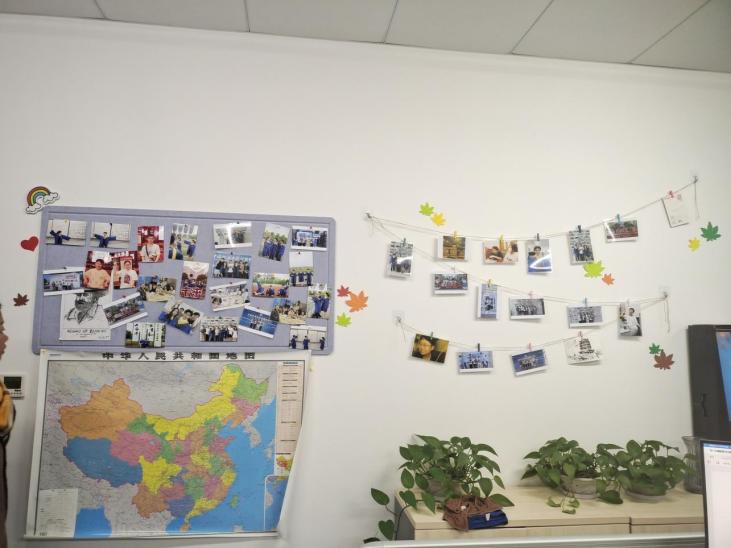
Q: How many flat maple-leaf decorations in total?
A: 12